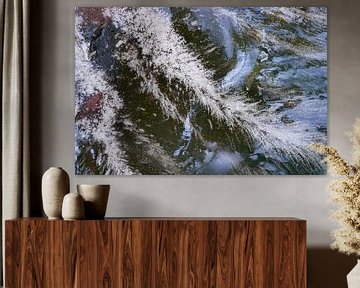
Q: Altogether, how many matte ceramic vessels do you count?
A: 3